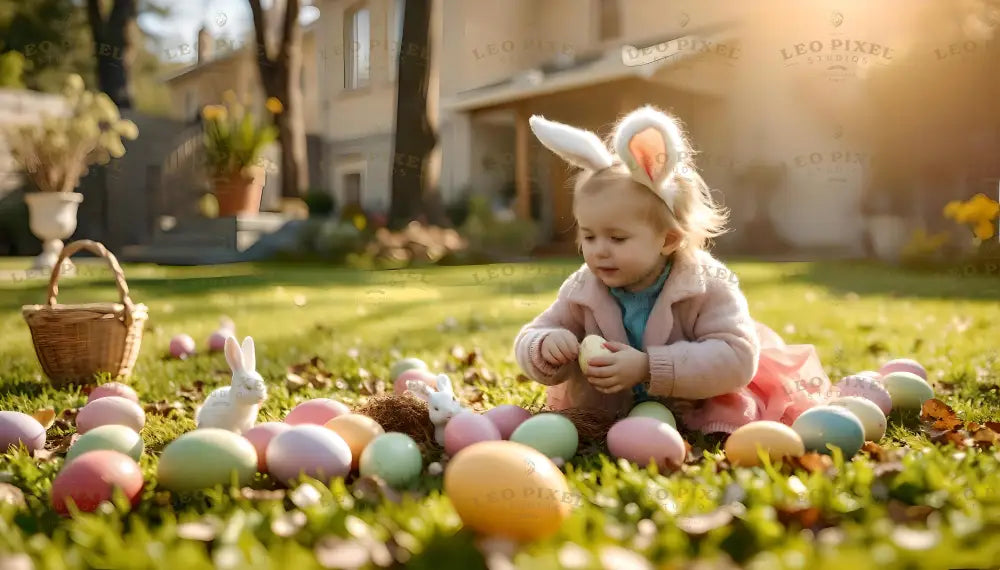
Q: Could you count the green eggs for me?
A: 7